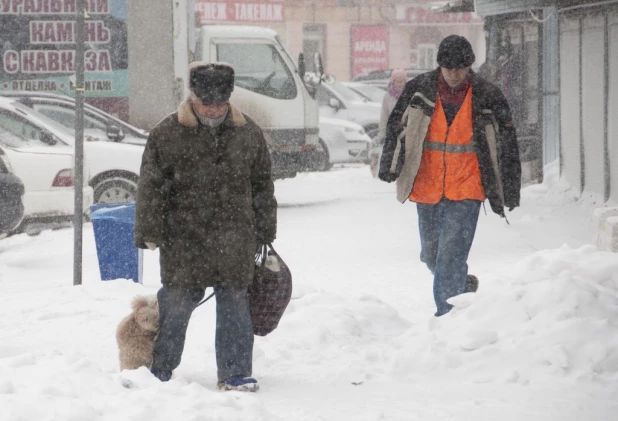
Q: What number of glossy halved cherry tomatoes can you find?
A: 0